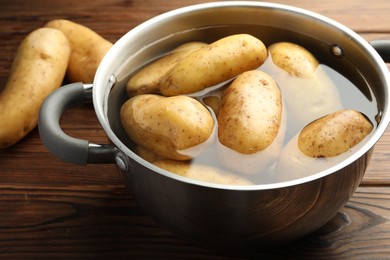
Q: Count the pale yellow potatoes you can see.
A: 9